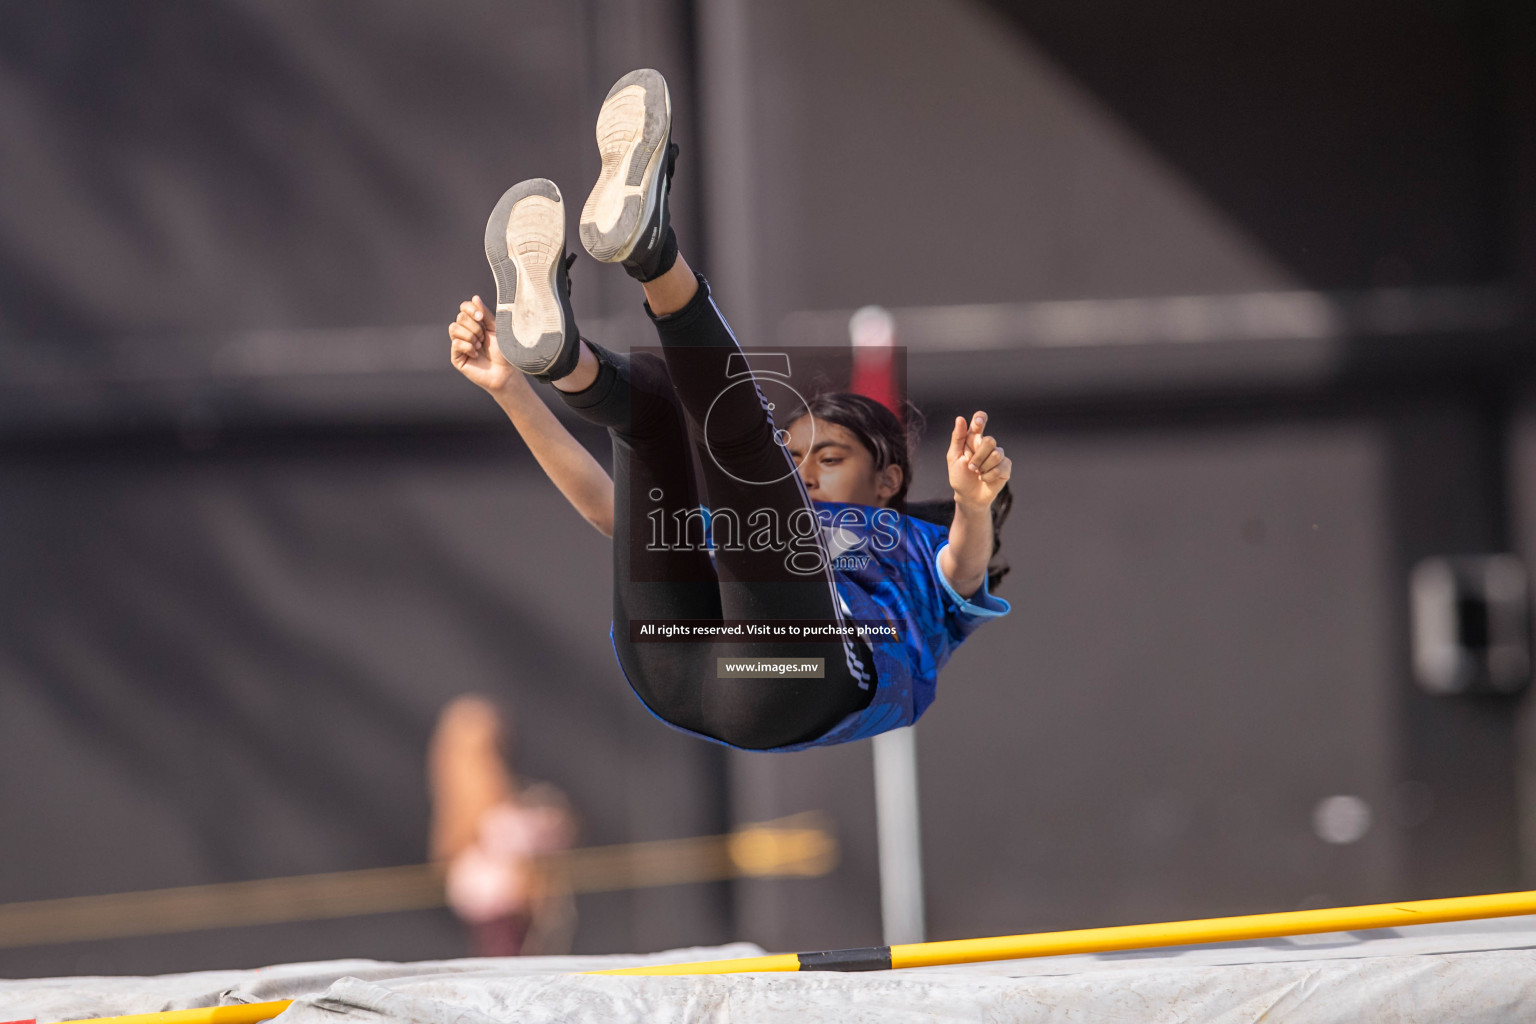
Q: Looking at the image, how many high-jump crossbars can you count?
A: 1